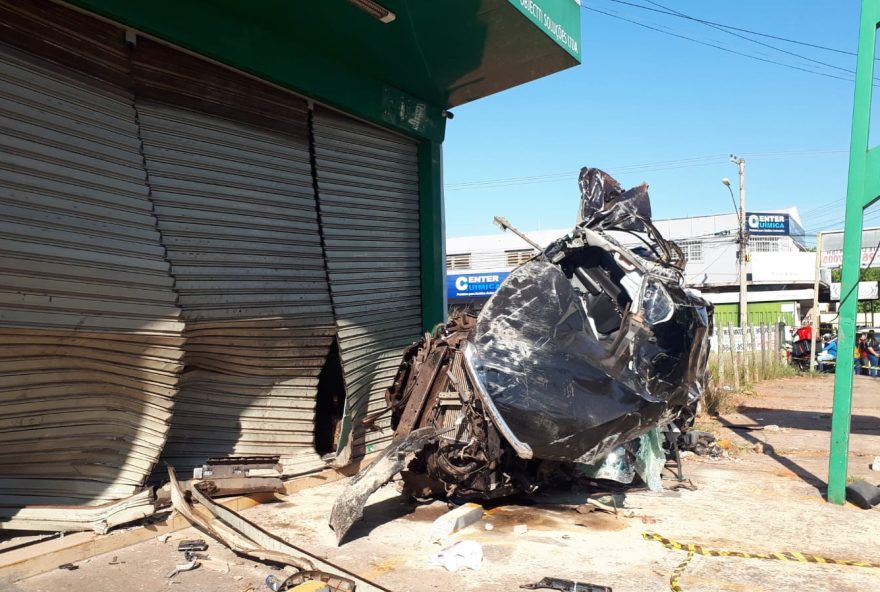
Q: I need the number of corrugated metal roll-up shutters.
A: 3